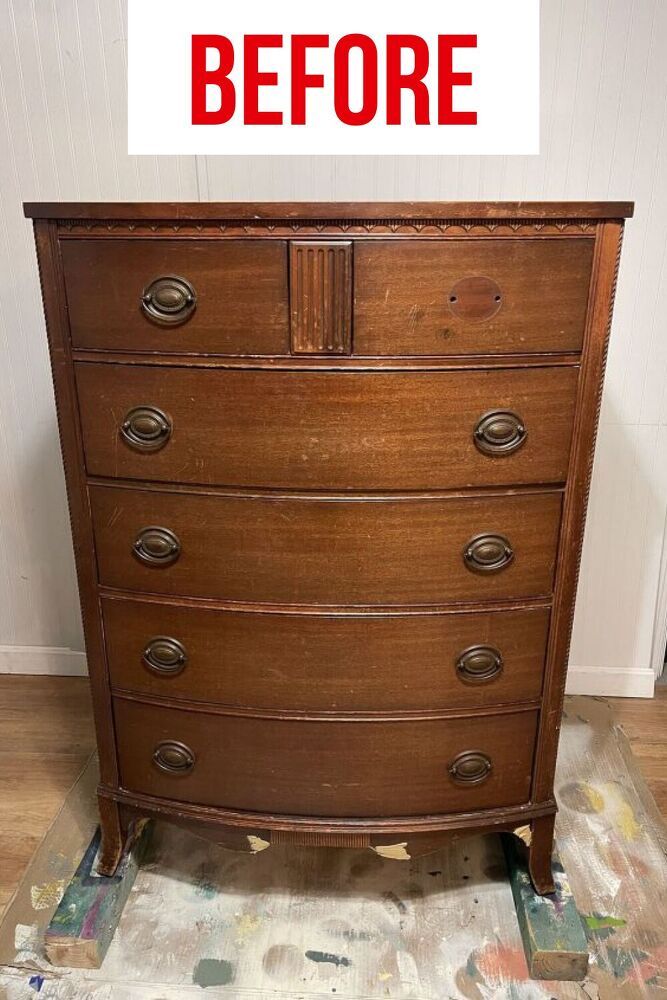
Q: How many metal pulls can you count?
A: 9